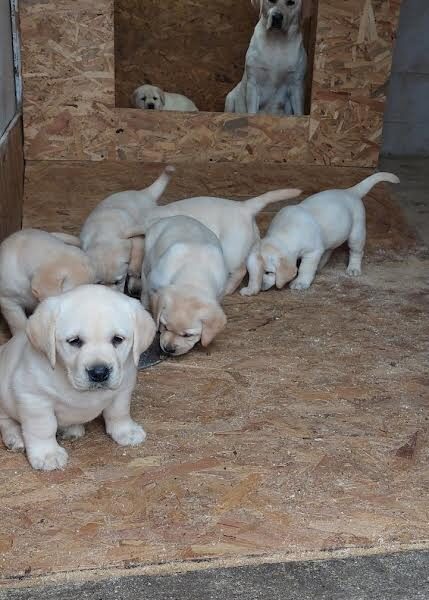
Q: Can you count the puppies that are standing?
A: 5